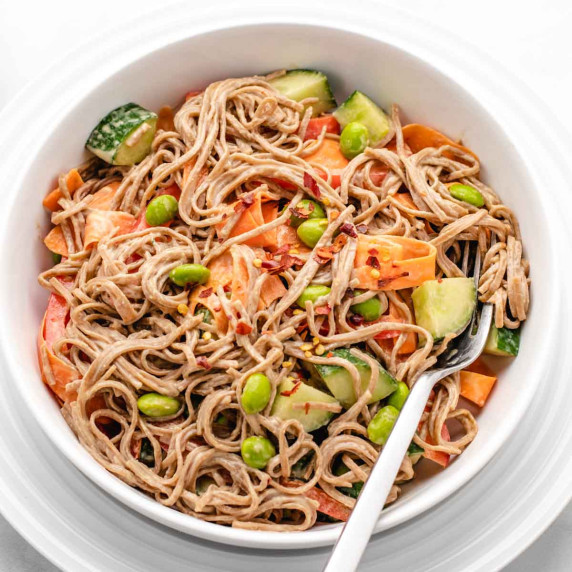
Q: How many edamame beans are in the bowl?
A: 13